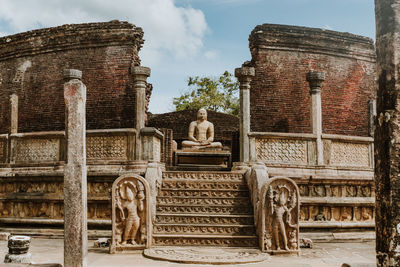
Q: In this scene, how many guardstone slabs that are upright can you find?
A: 2